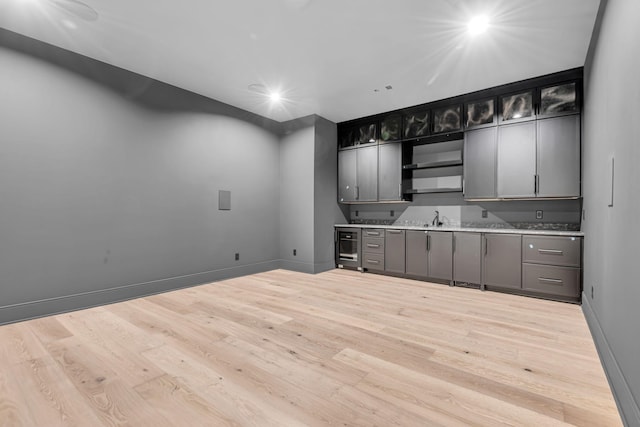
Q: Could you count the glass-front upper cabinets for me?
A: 8